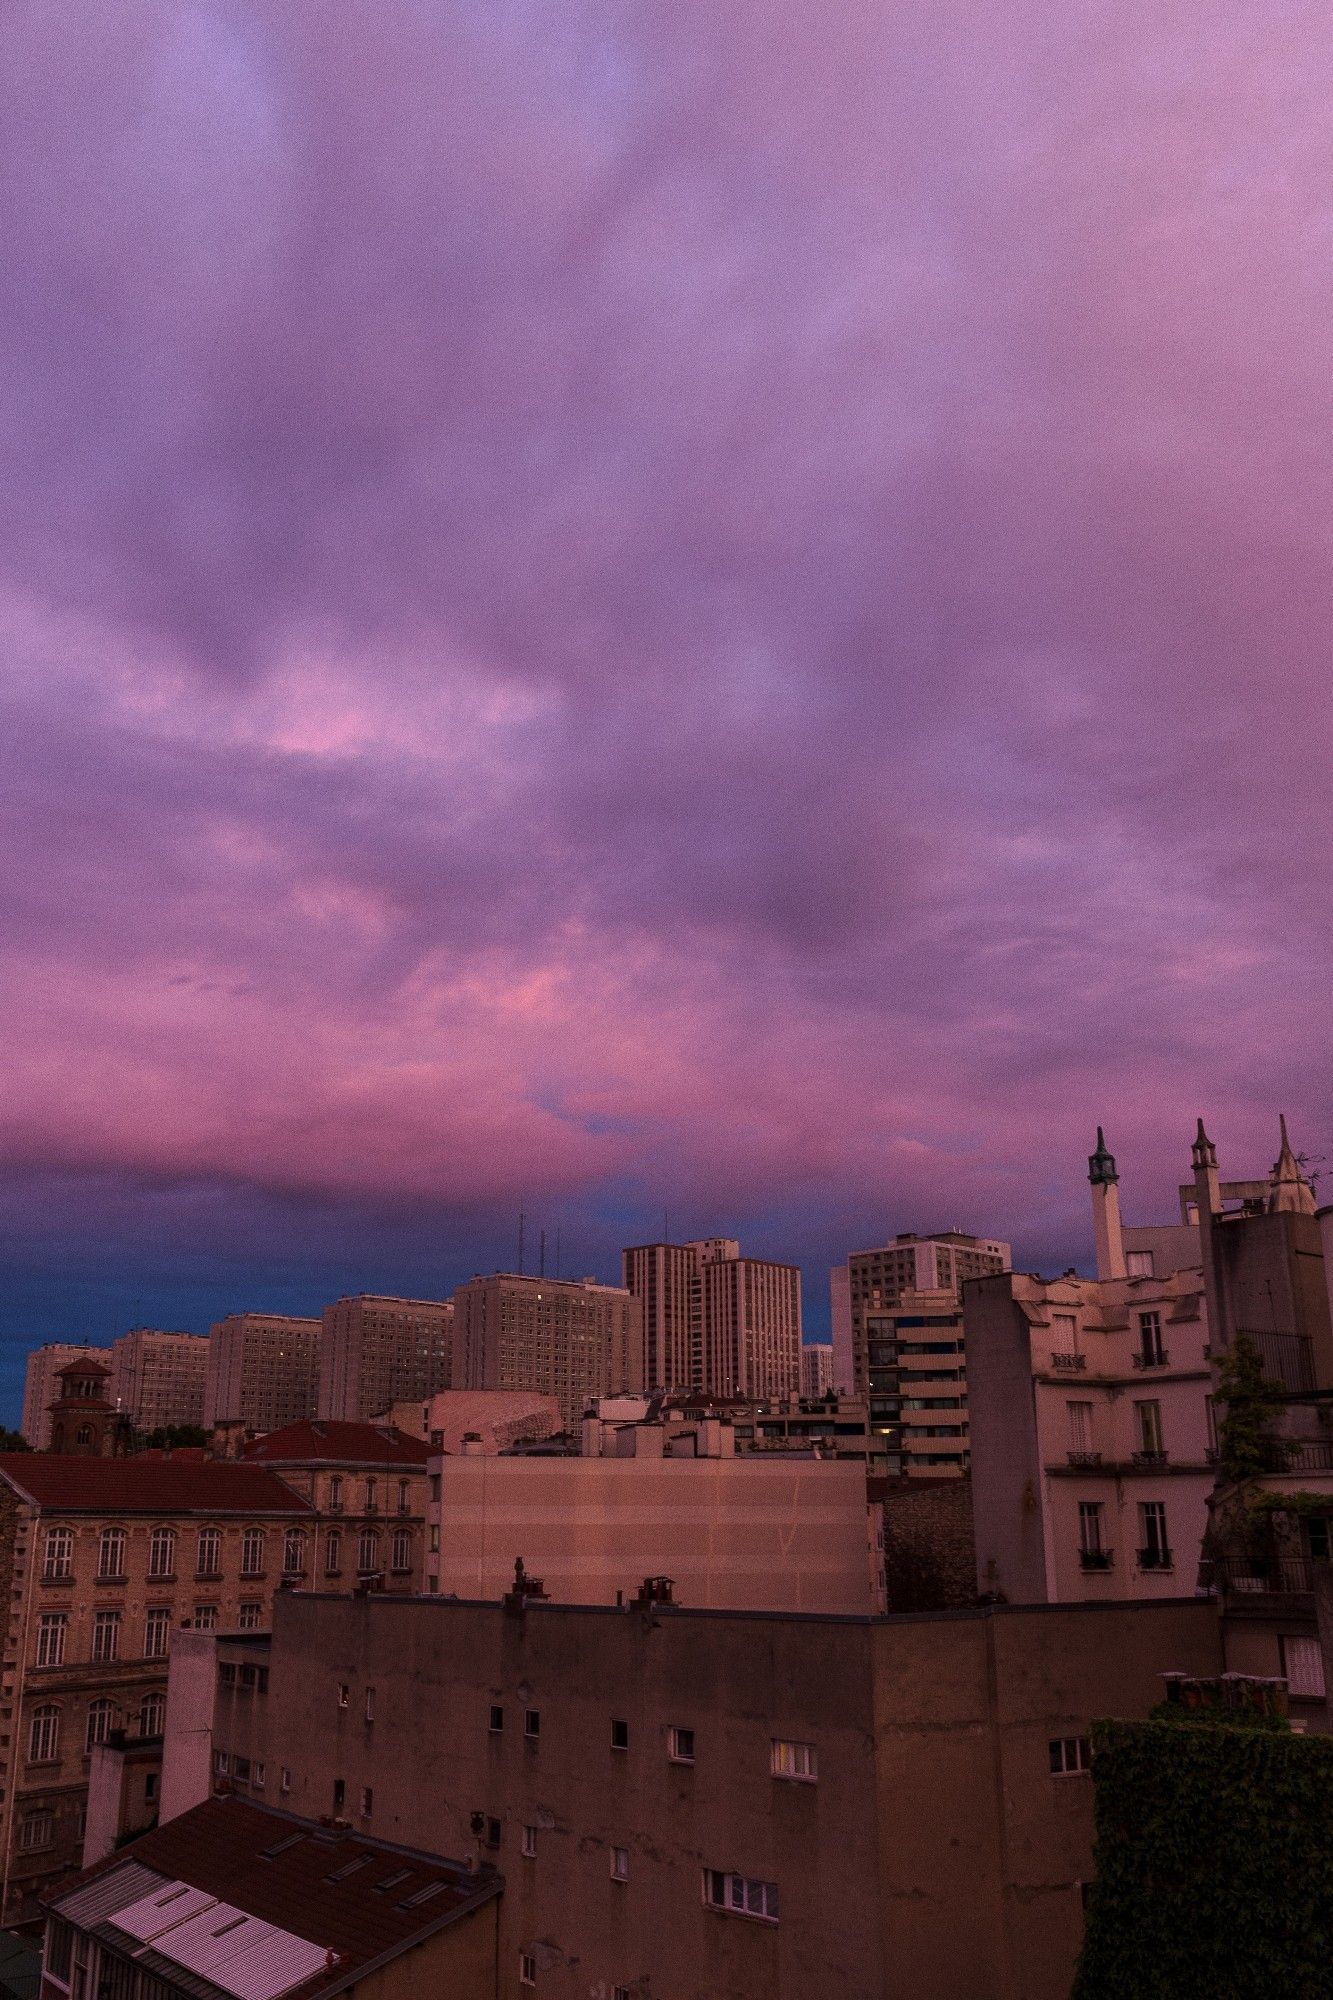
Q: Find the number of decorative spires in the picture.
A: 3